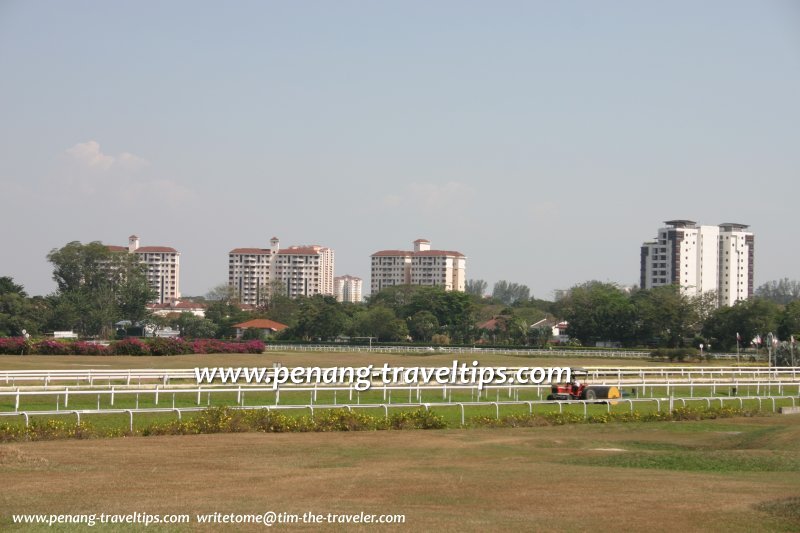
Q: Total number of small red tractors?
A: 1